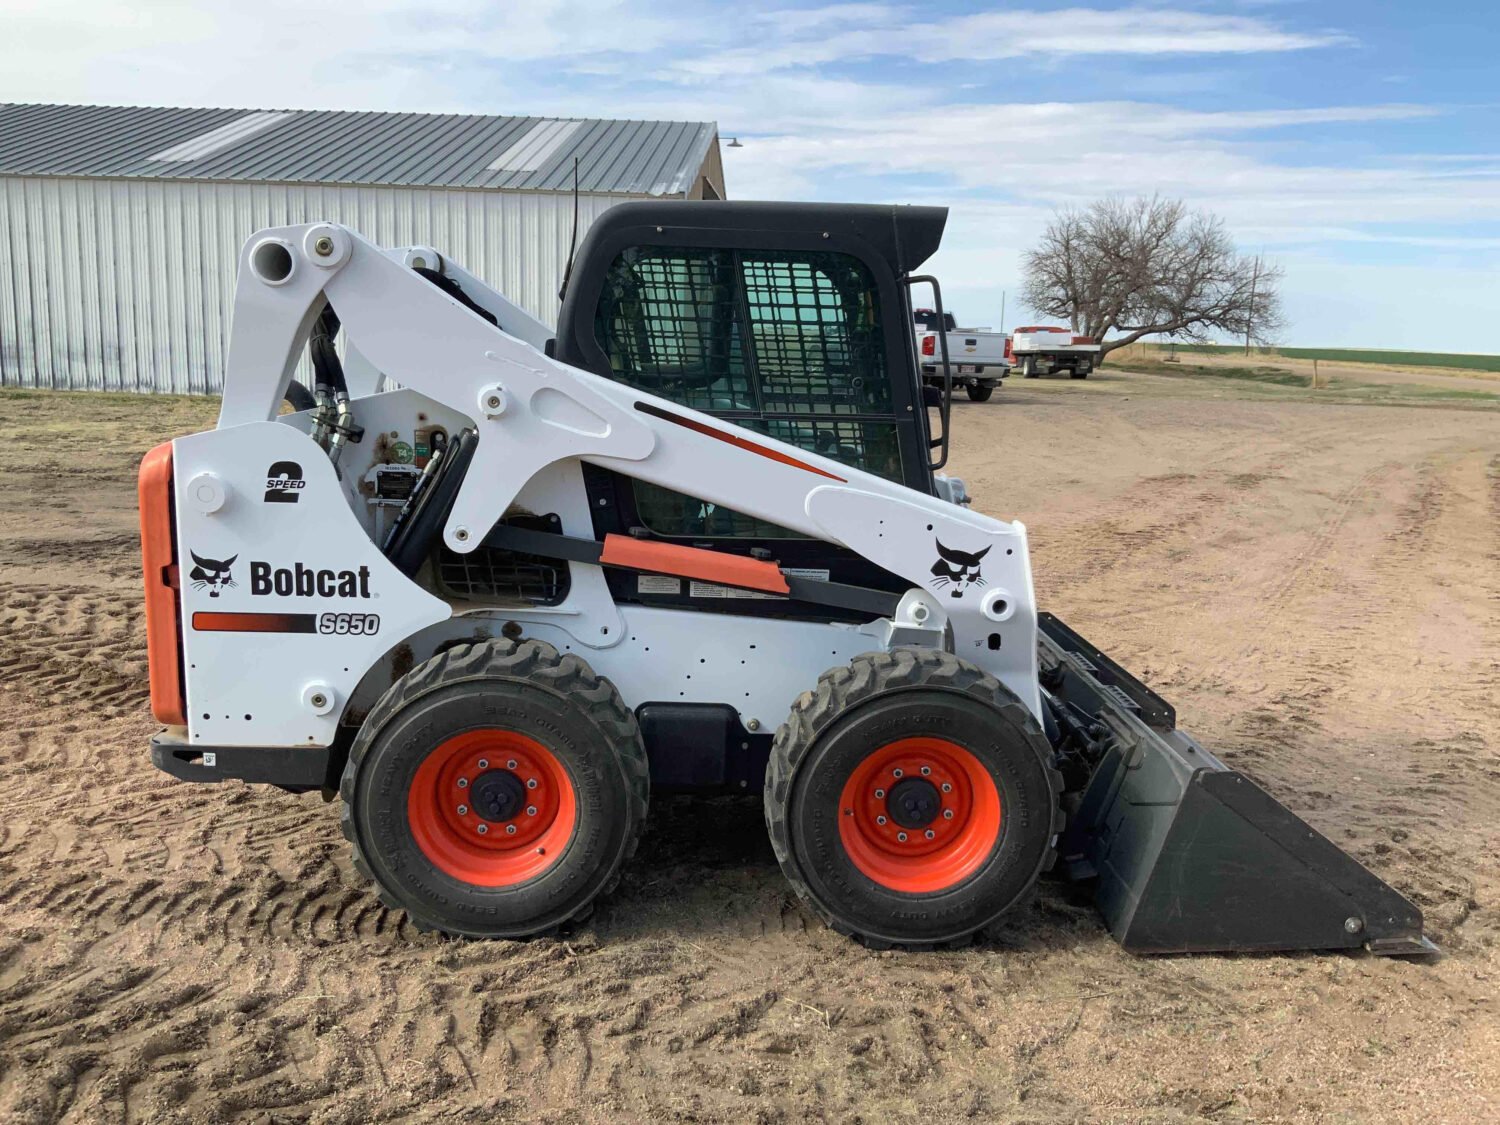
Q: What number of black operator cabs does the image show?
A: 1